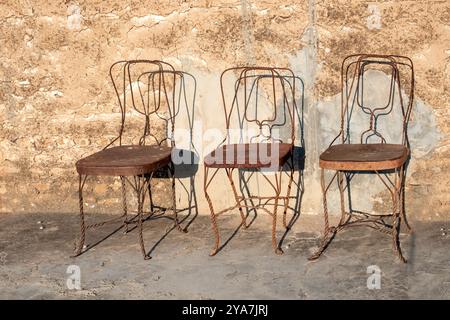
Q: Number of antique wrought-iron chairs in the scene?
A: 3